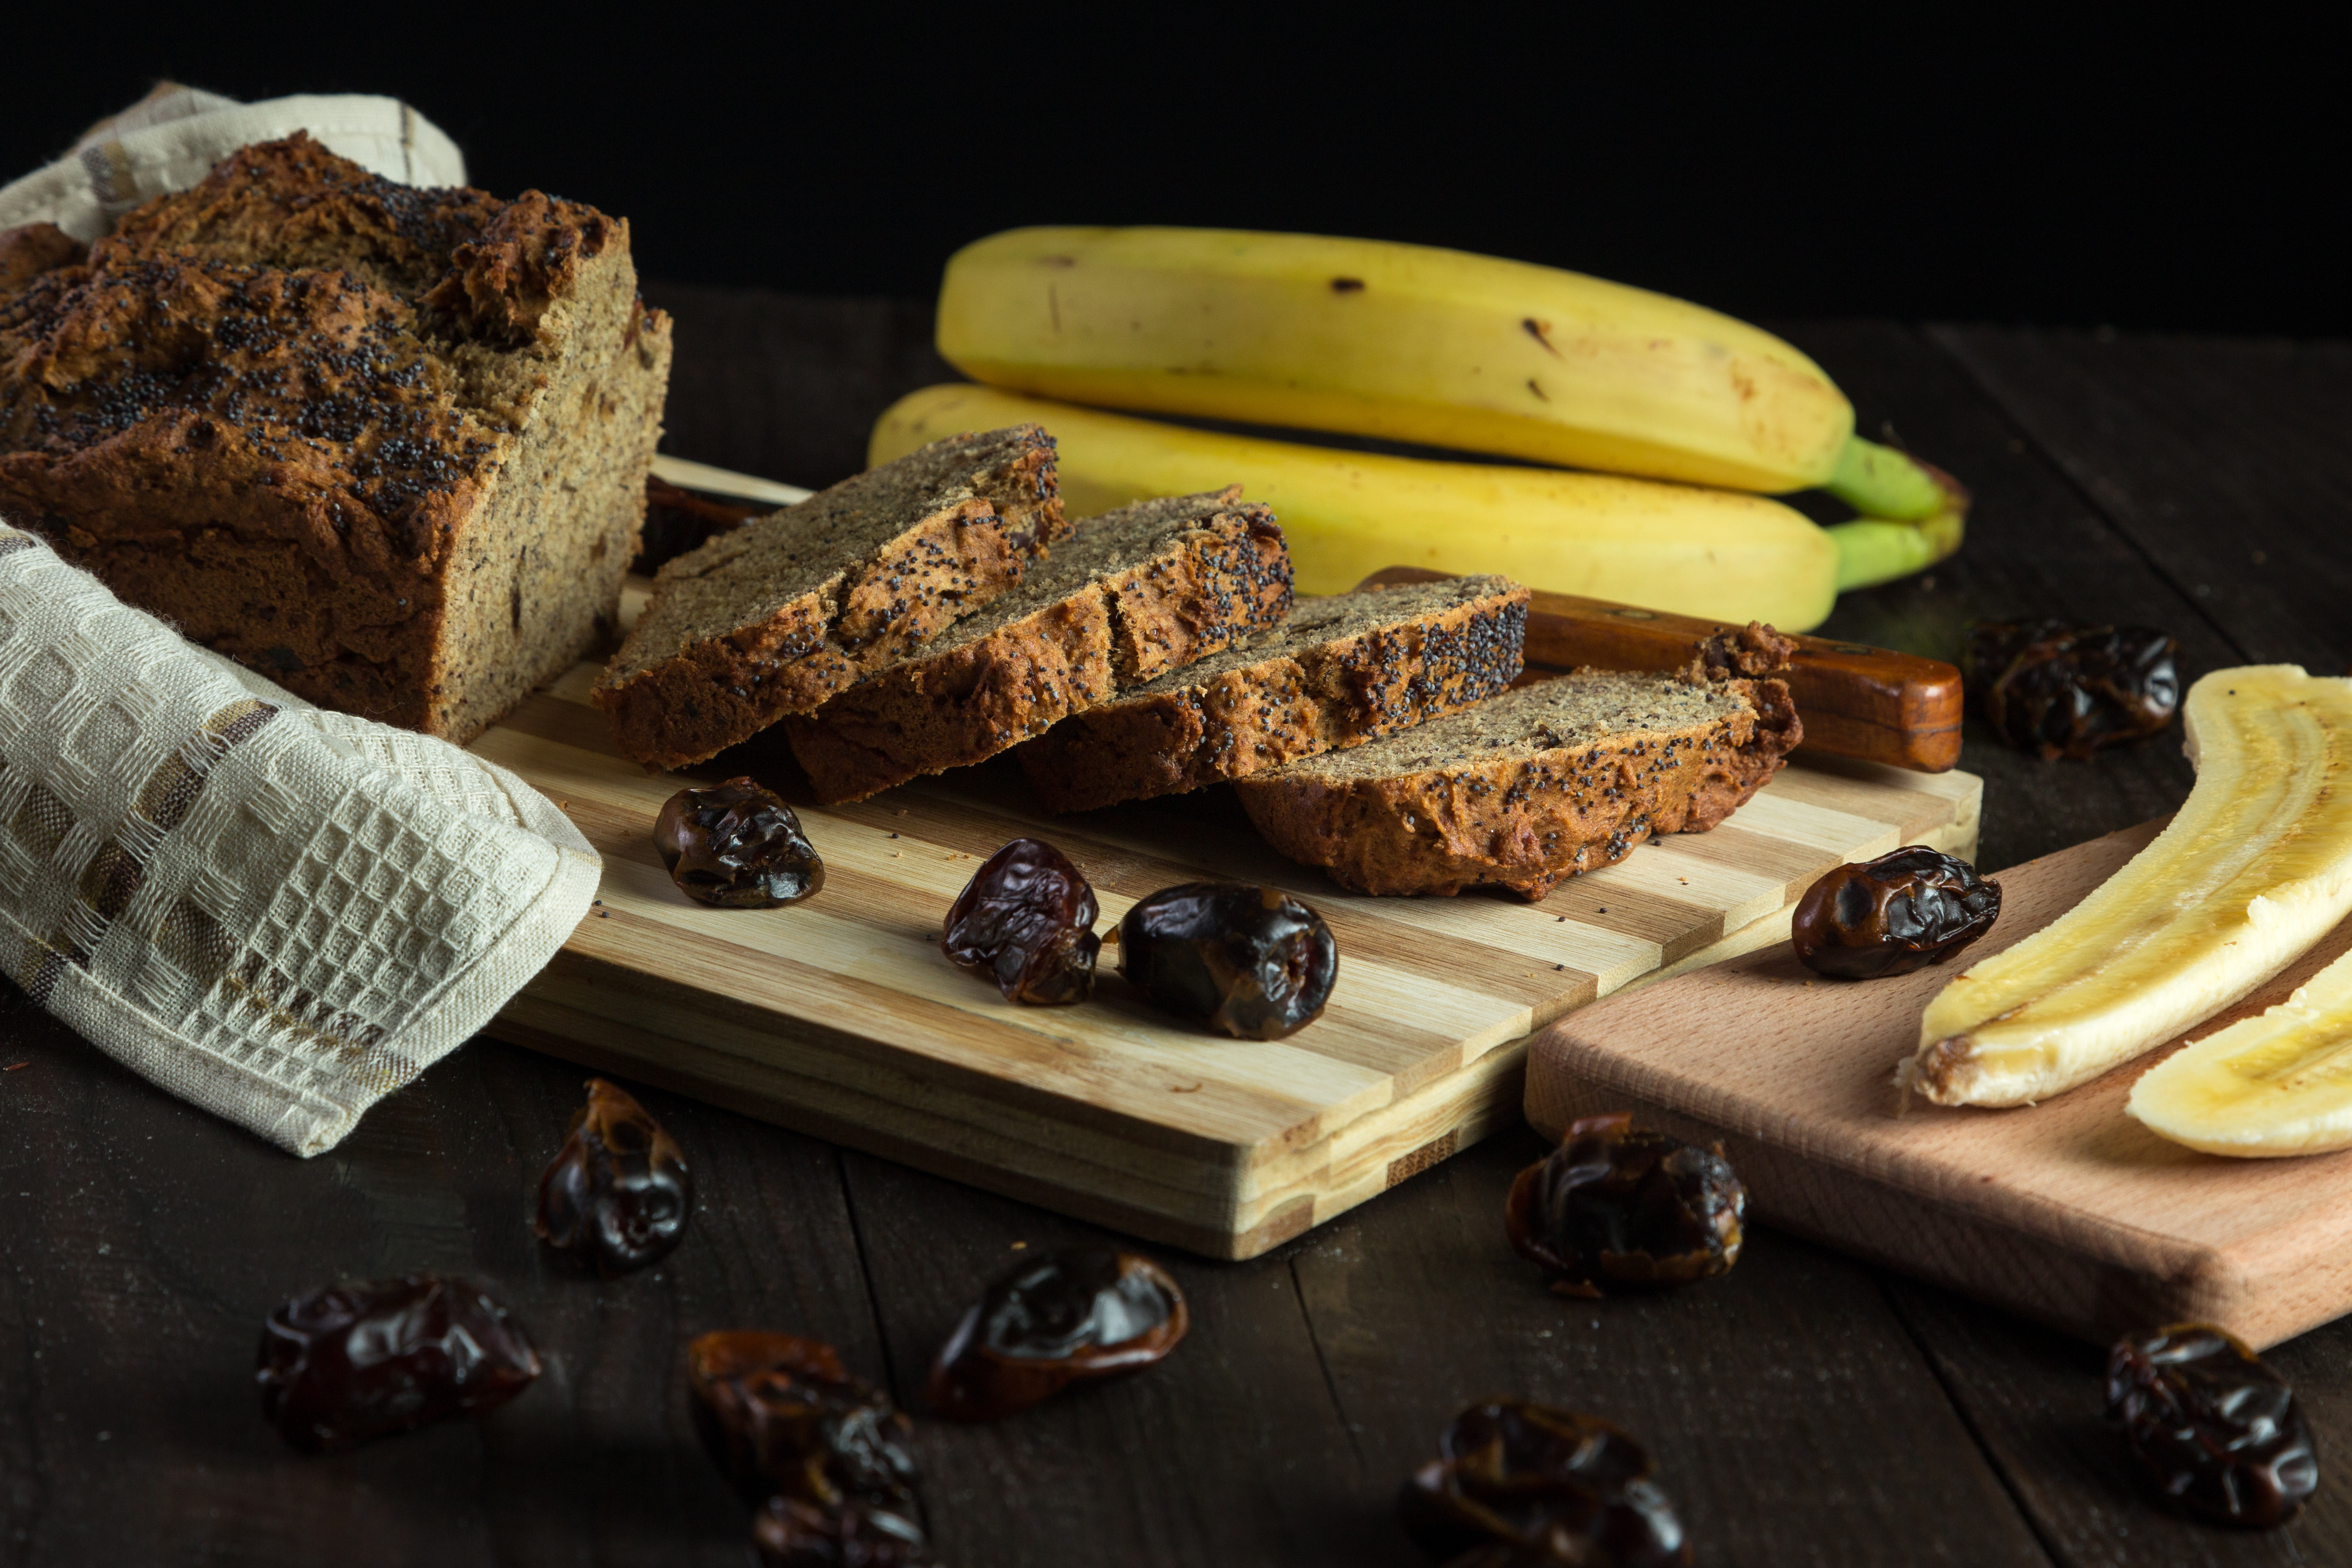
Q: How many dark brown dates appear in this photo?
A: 13